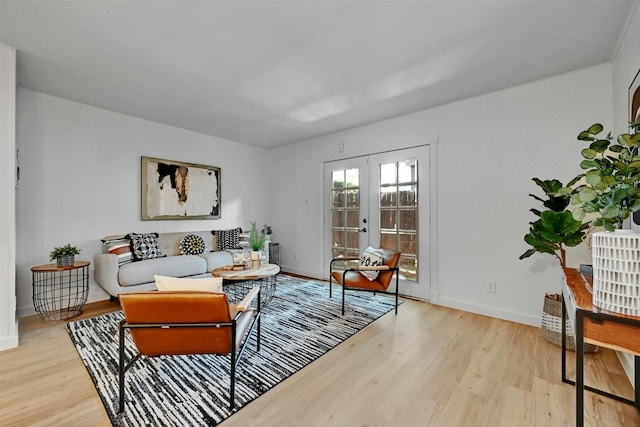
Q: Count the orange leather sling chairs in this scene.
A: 2